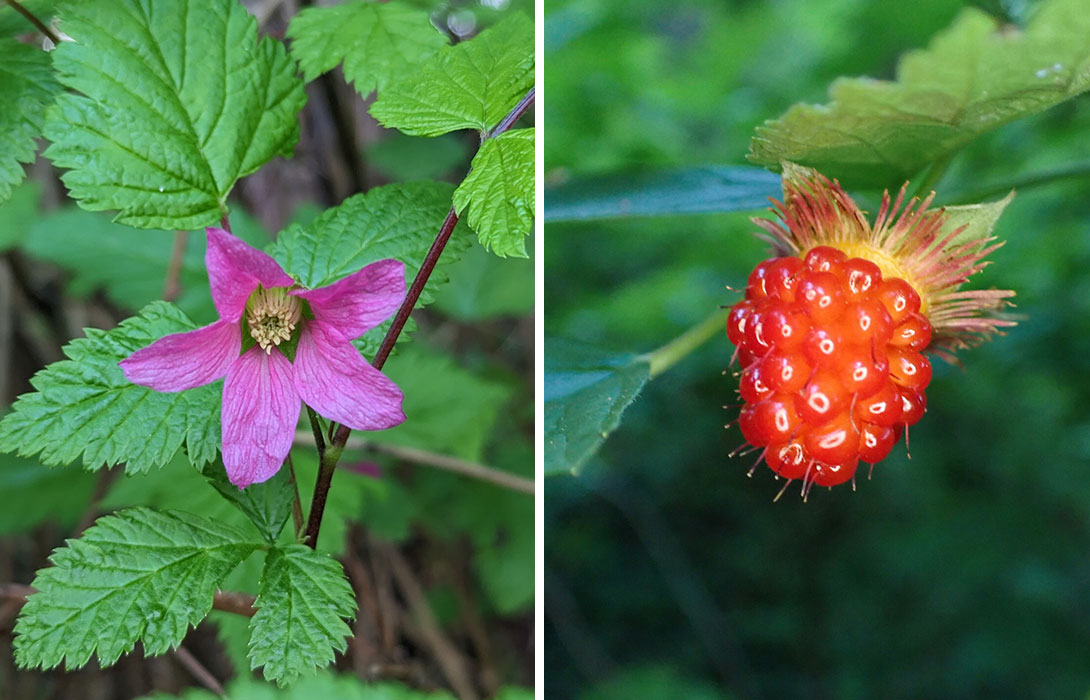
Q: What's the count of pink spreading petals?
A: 5